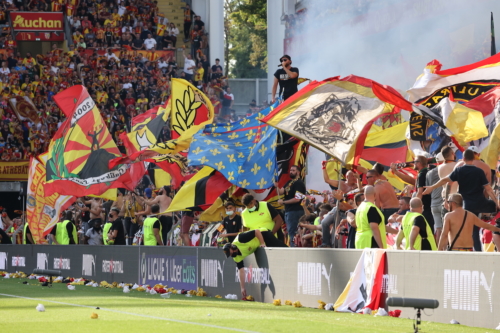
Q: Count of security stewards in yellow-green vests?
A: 8